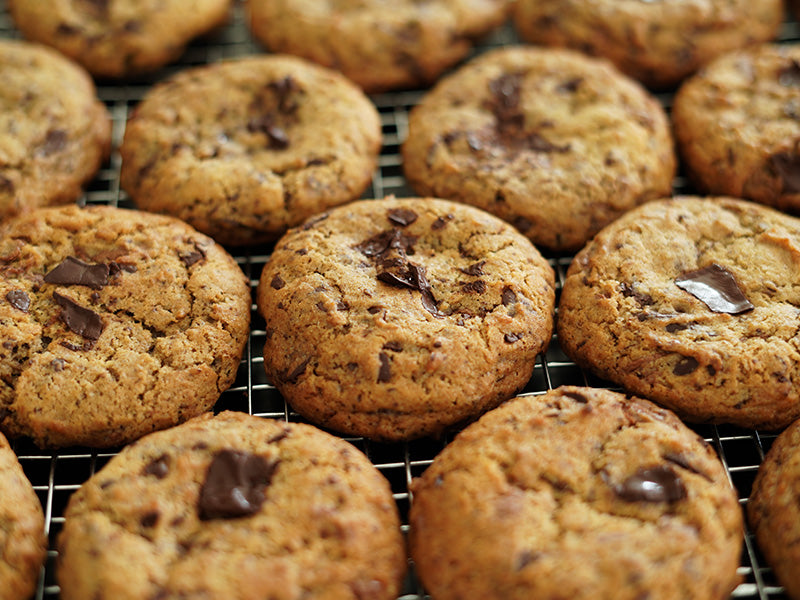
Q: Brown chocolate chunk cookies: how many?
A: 14